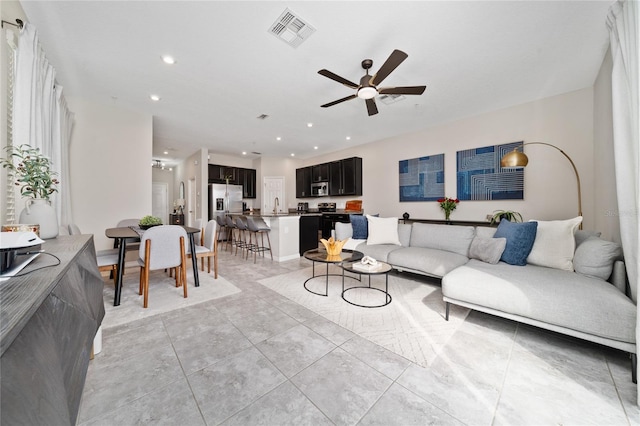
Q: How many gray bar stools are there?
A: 4